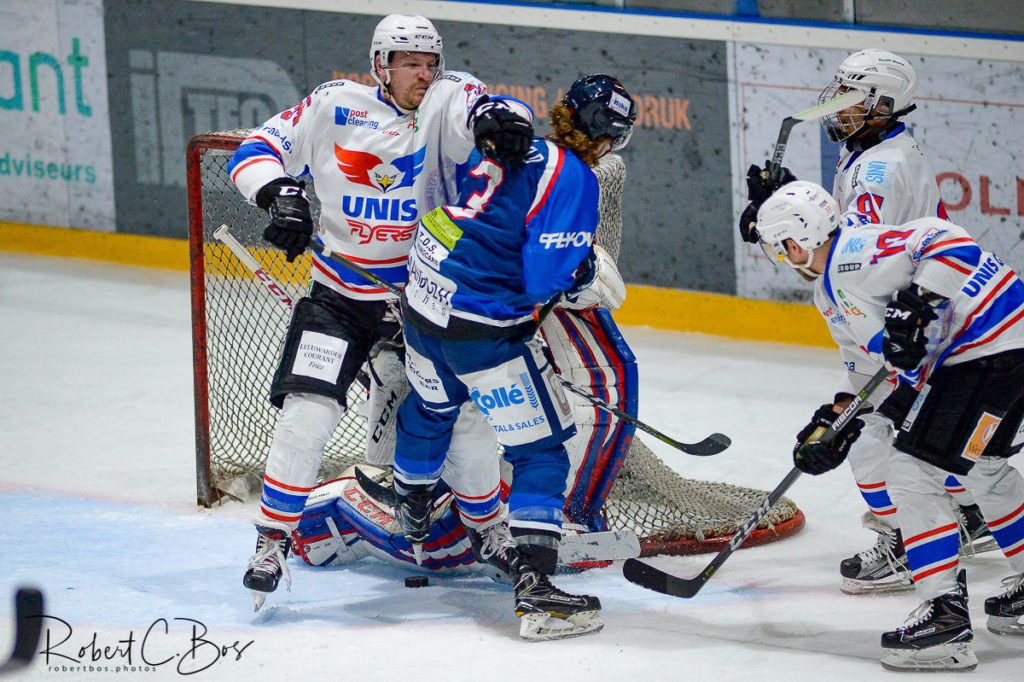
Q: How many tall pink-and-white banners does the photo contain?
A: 0